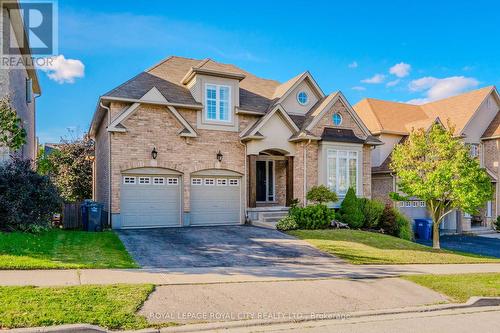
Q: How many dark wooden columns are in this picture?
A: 2